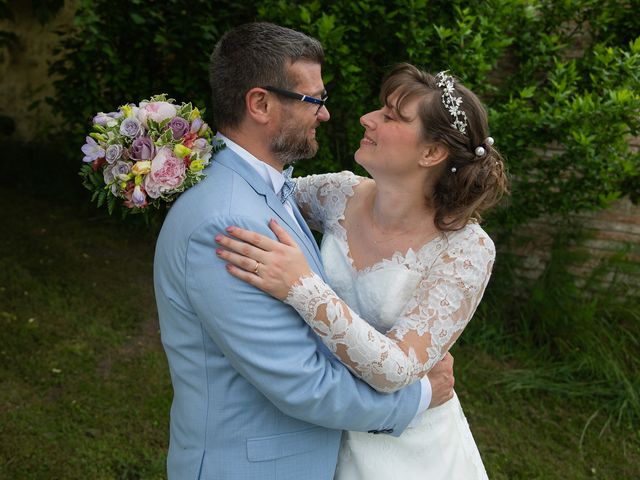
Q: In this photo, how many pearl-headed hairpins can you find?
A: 3